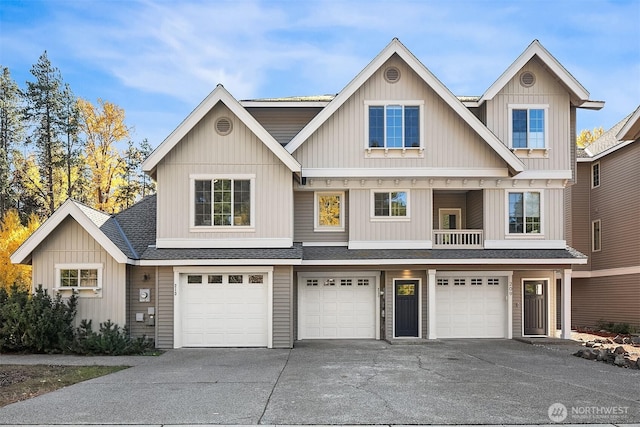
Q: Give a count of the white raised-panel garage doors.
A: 3